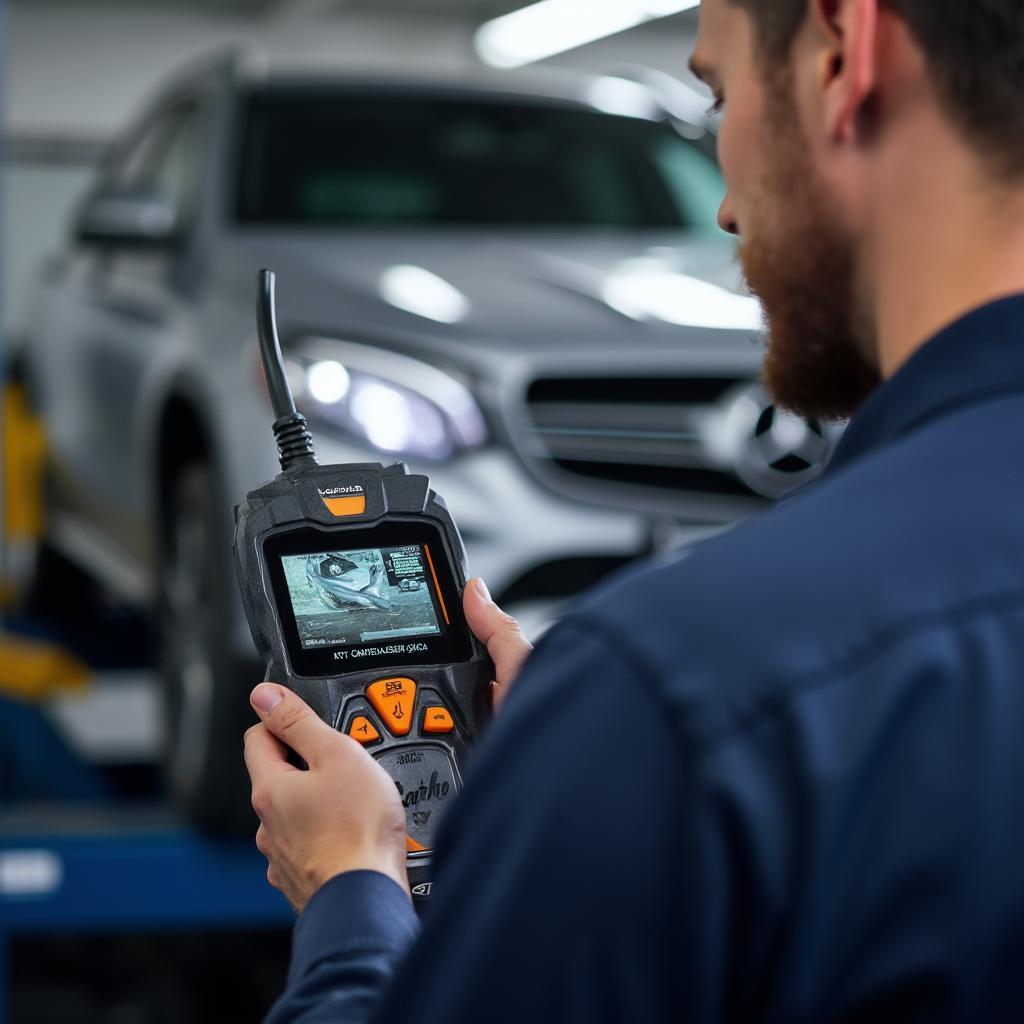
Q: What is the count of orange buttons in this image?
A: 3